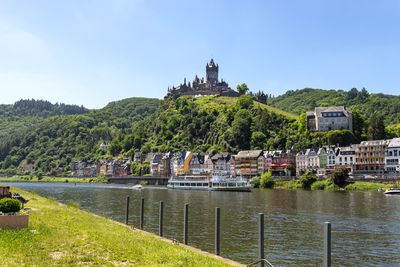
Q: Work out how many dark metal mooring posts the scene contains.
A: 7